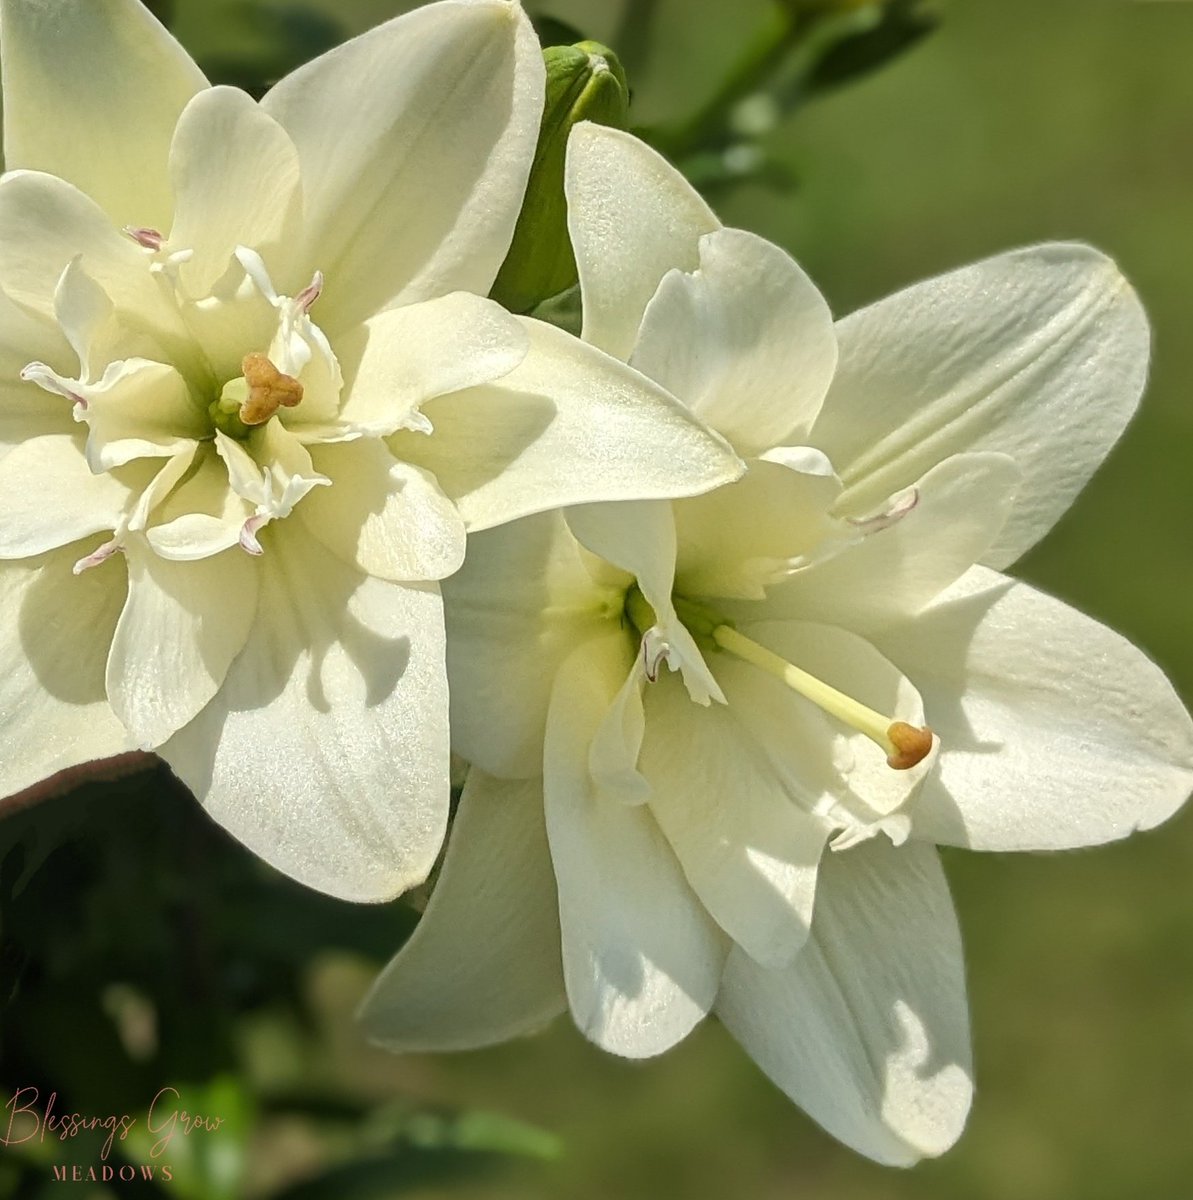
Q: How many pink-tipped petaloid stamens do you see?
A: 7